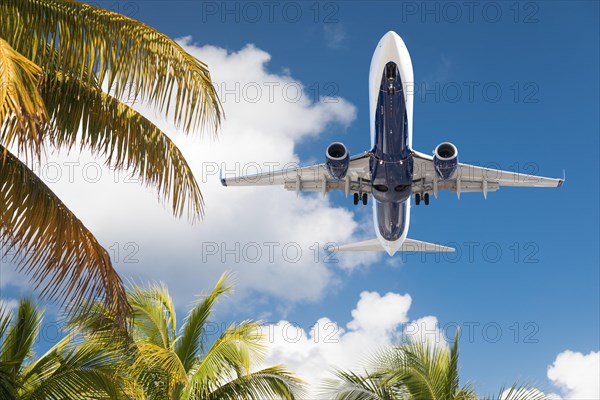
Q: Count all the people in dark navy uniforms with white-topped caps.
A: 0